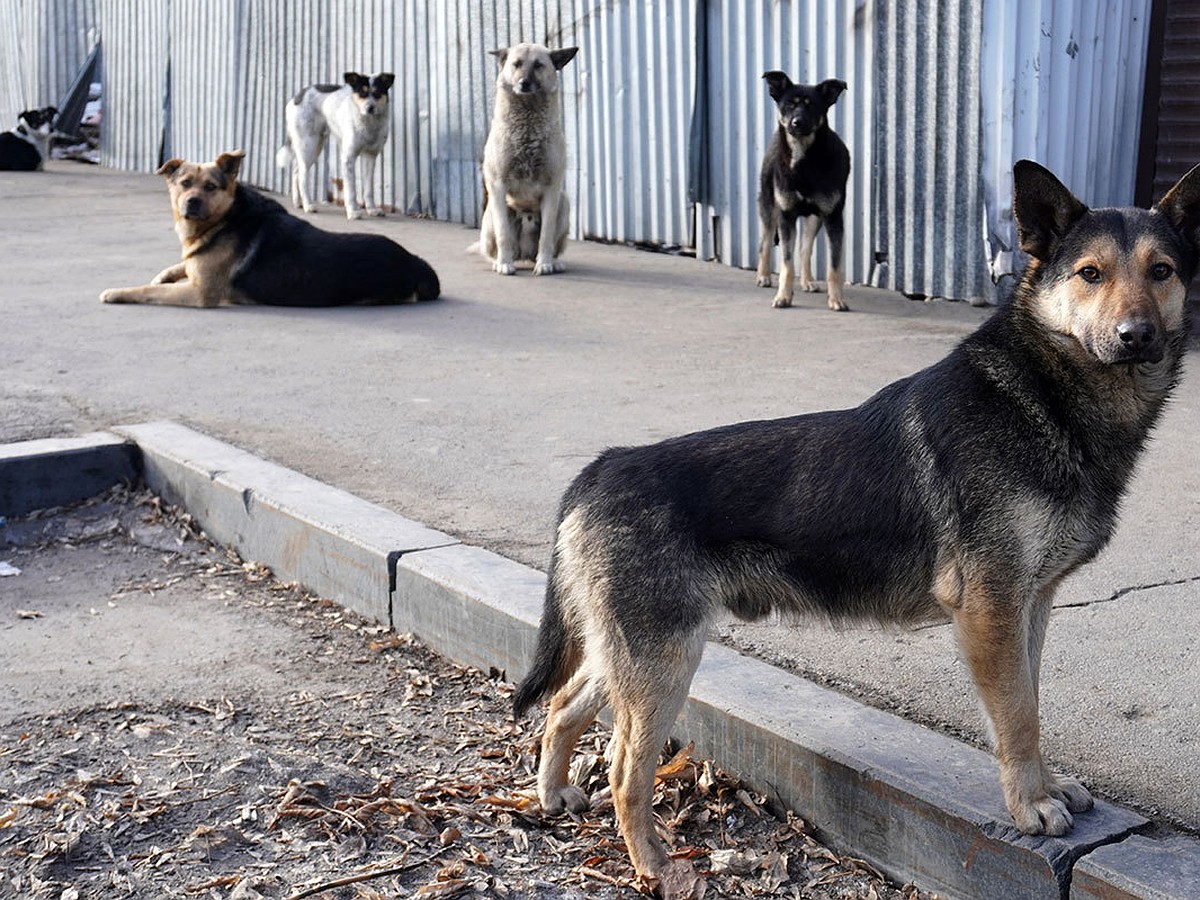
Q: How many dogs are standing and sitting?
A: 4